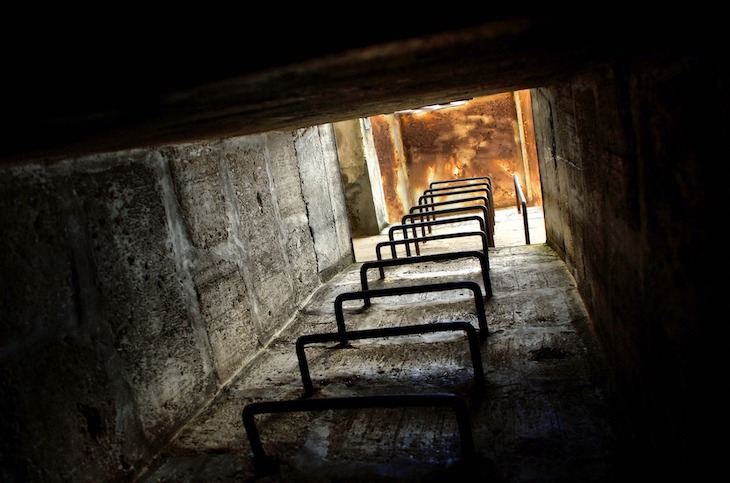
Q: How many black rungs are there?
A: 11